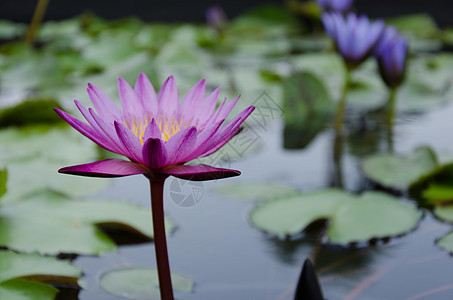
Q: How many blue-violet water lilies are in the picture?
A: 3